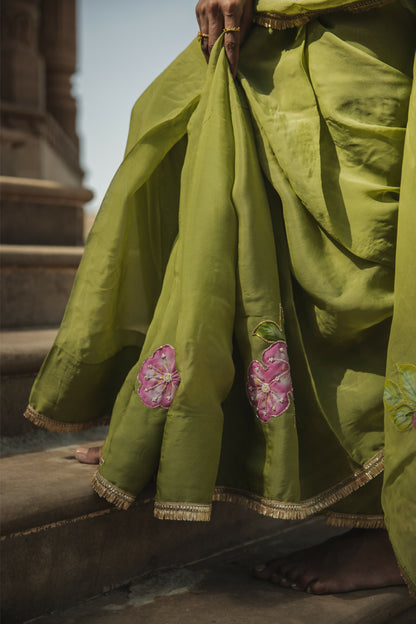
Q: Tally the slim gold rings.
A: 2